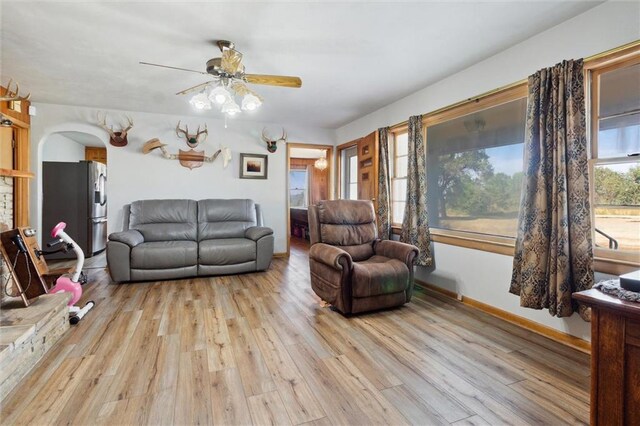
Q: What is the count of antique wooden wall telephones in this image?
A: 1